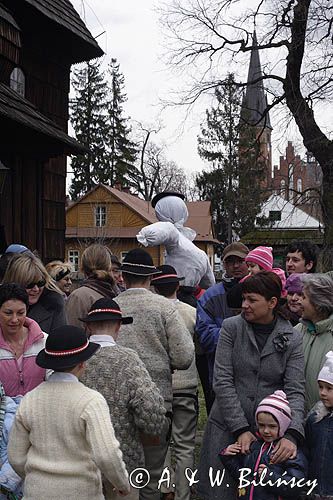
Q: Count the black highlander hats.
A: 4